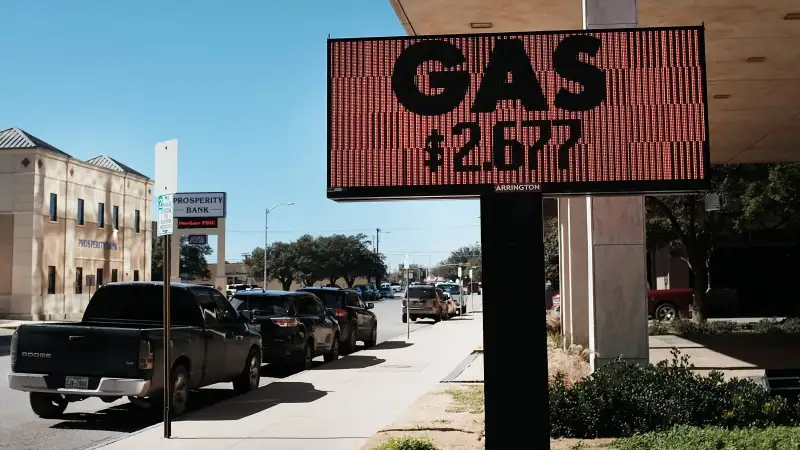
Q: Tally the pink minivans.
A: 0